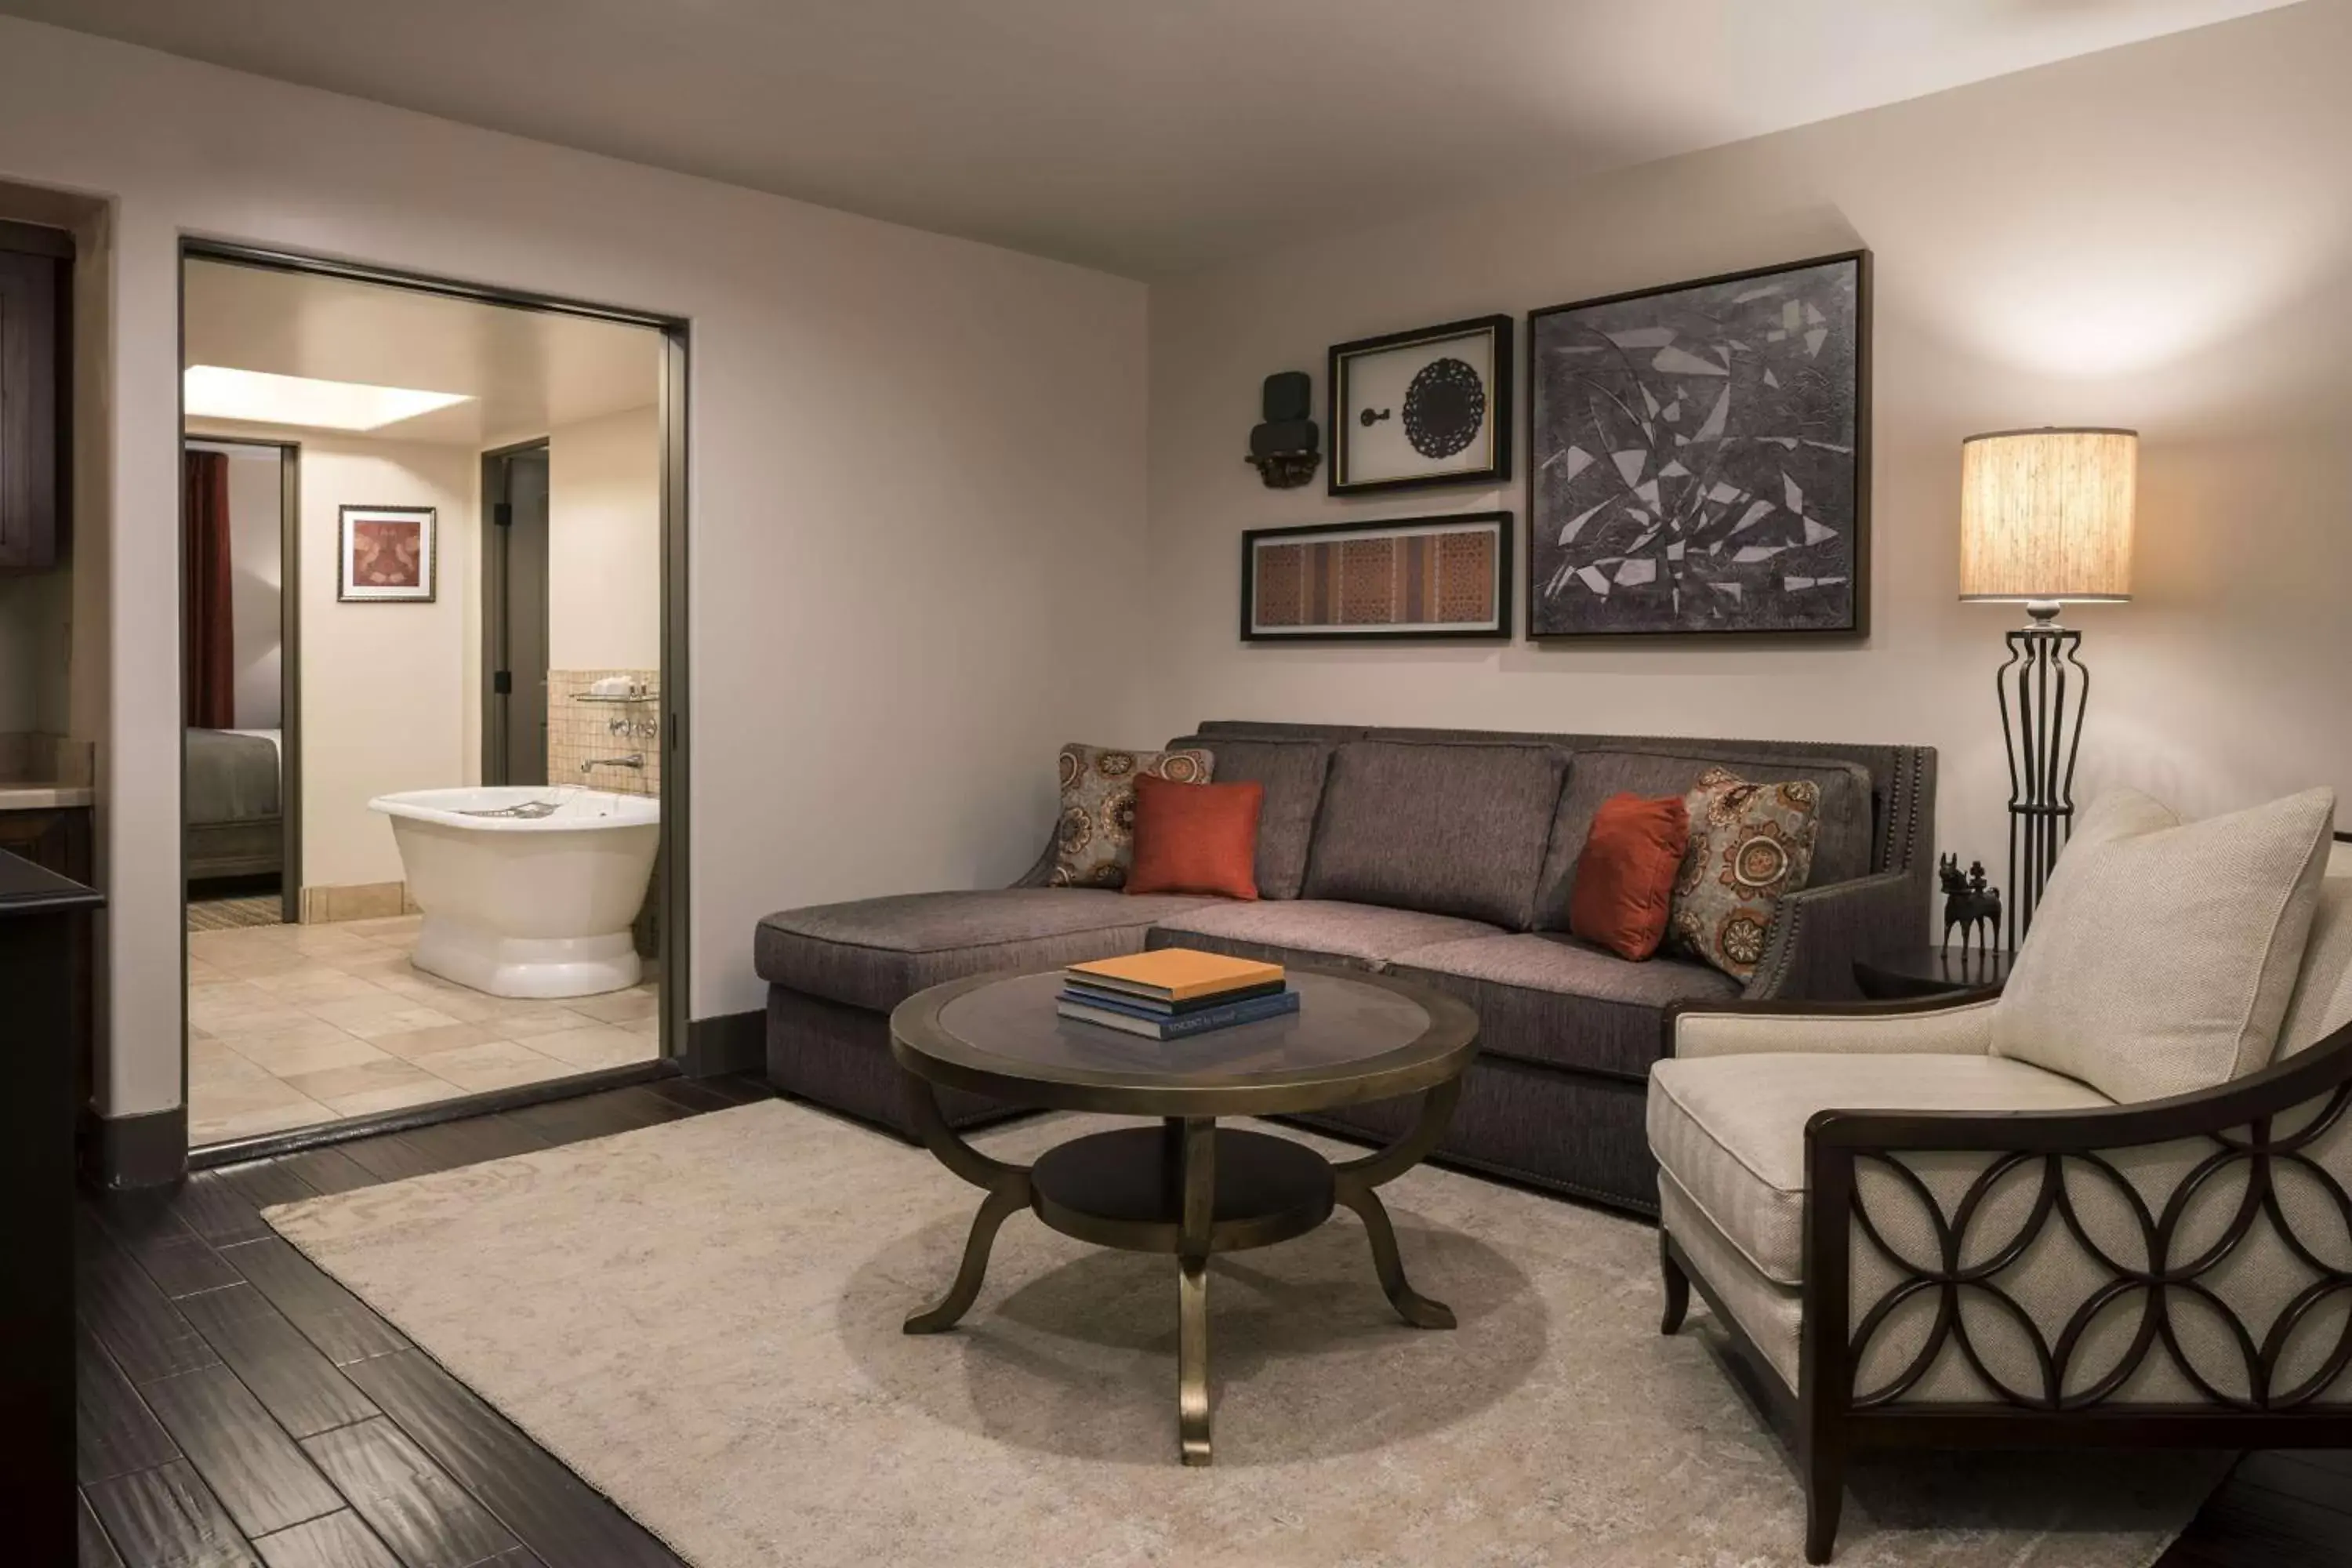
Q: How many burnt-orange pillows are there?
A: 2